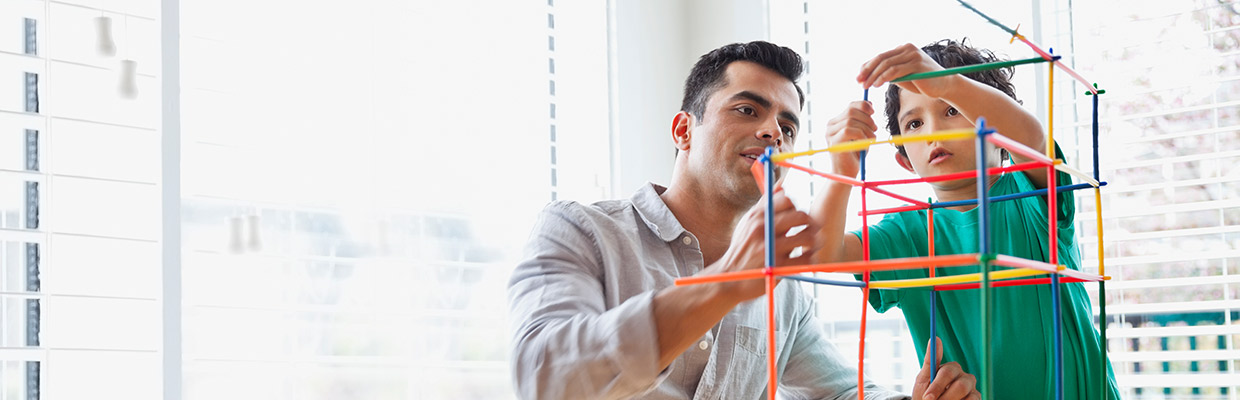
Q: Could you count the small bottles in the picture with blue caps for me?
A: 0